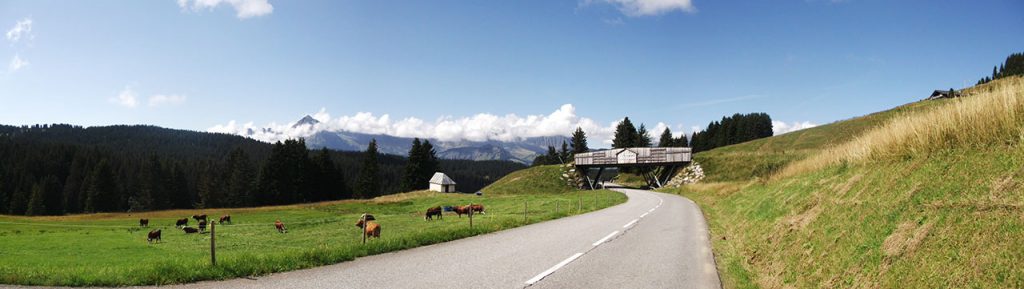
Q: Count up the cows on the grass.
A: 13